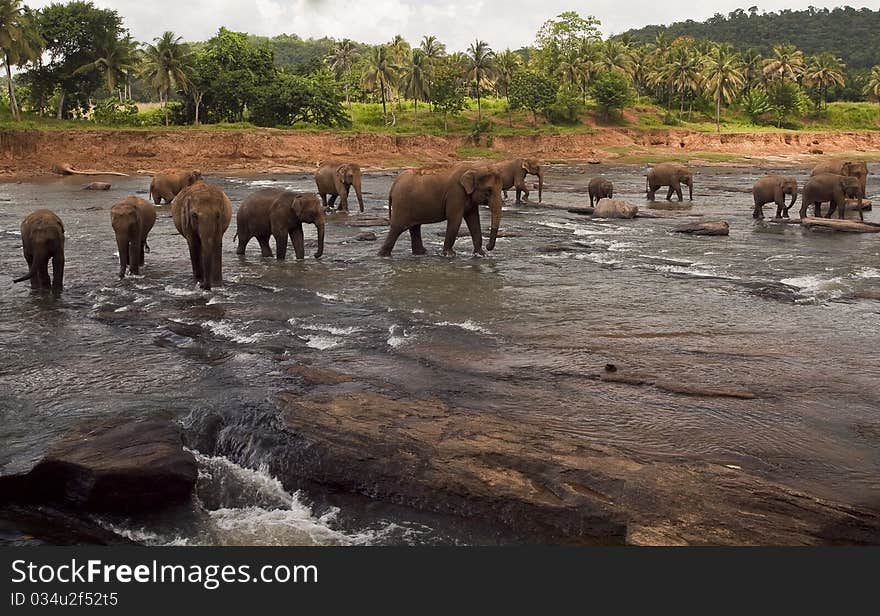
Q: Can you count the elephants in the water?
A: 13